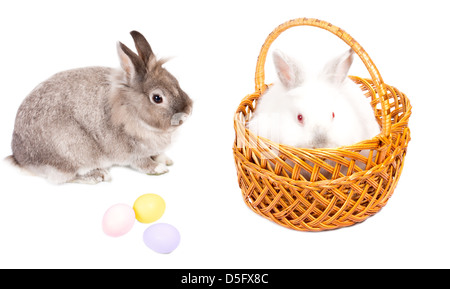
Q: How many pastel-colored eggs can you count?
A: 3